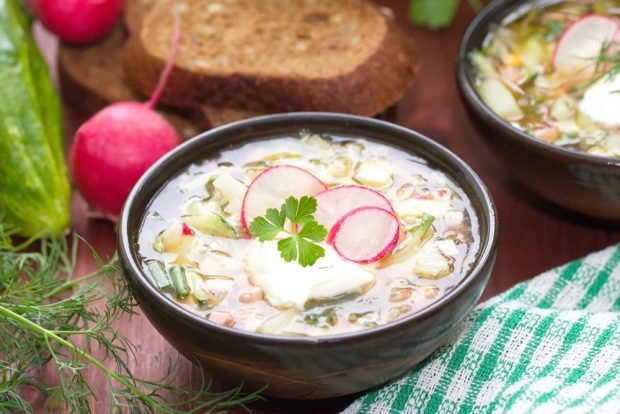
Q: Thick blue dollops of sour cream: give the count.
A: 0